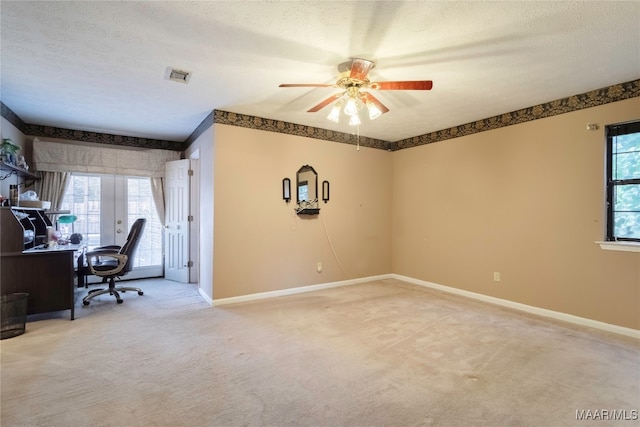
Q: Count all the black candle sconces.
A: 2